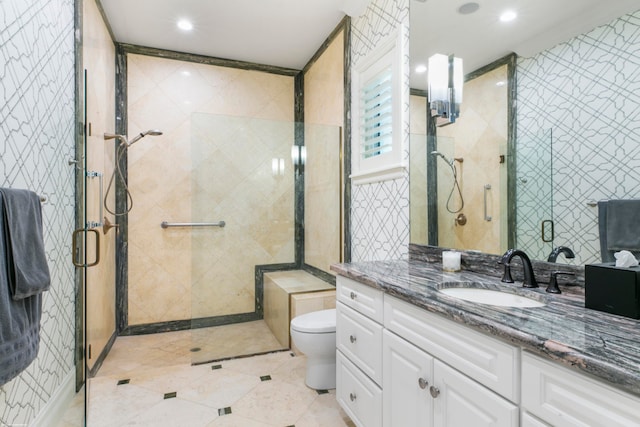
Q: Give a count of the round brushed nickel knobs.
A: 5